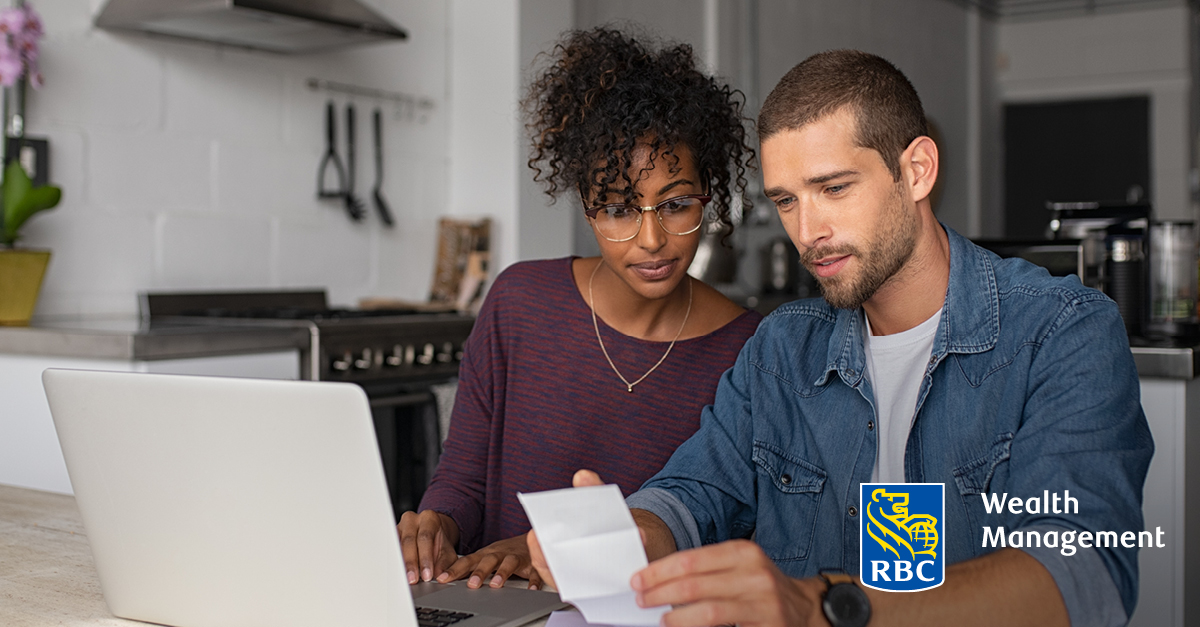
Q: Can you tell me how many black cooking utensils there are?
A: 3